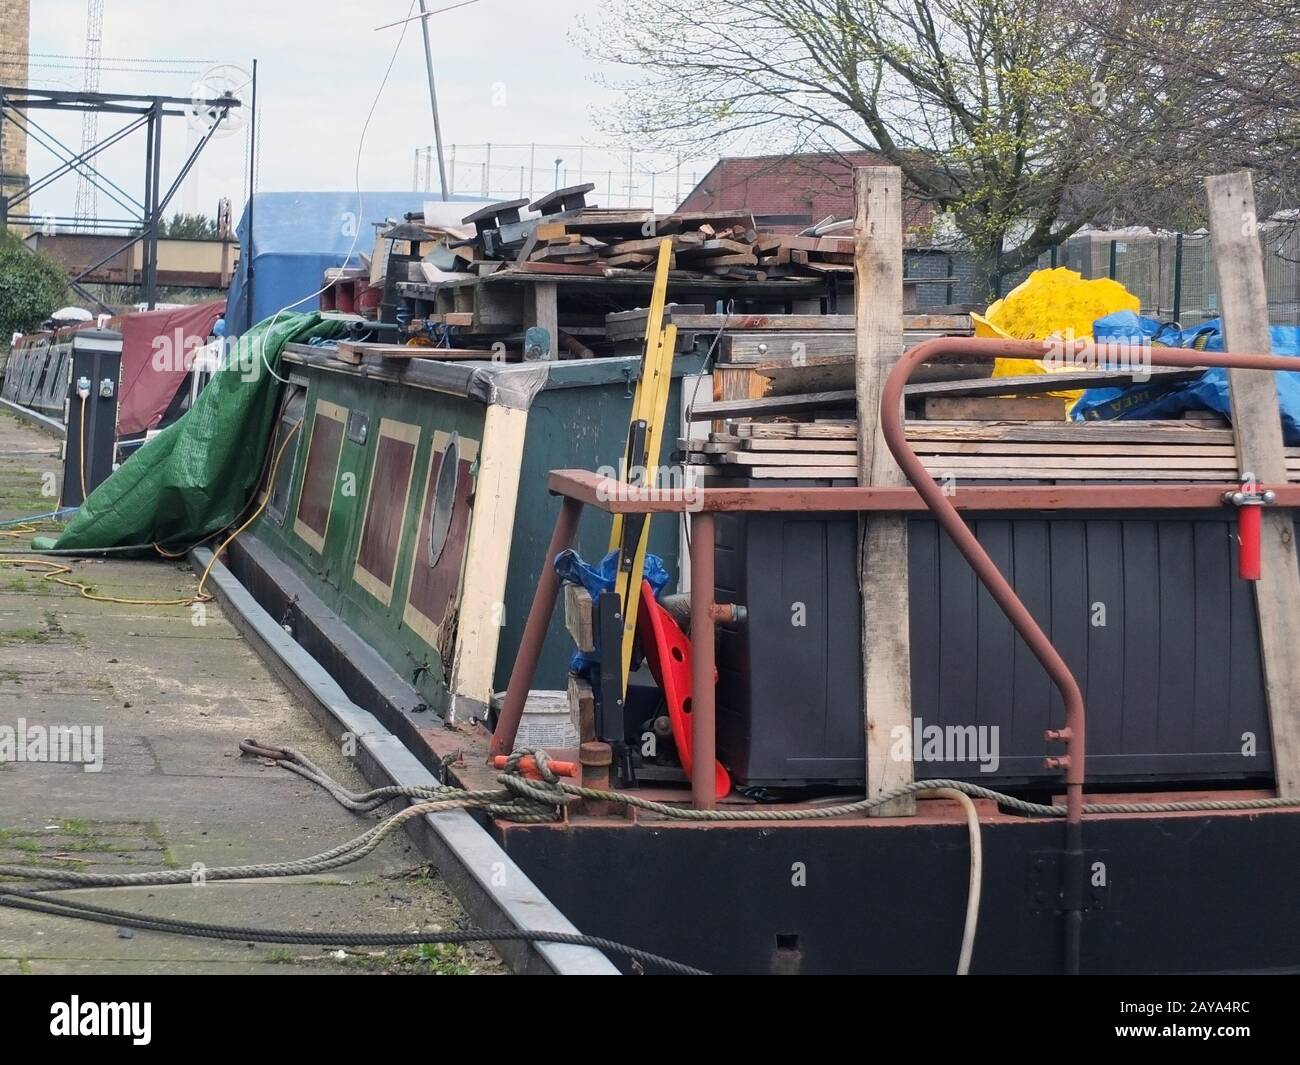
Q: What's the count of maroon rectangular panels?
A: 3